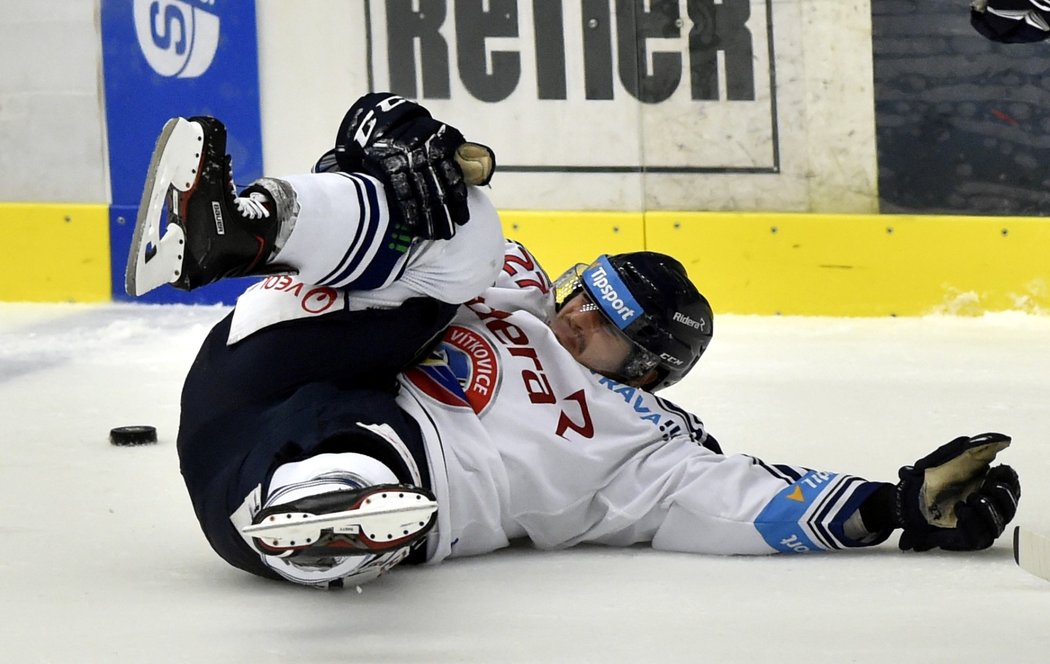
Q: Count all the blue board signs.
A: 1